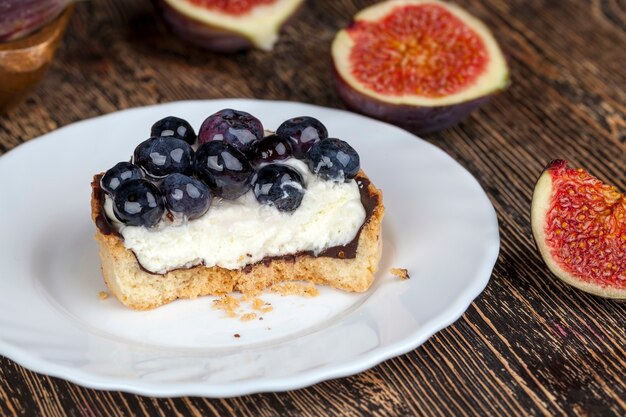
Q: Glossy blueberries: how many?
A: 11